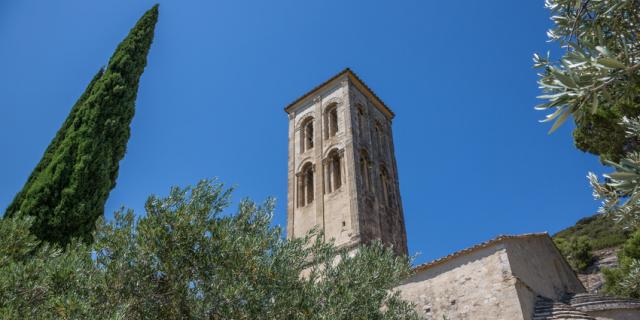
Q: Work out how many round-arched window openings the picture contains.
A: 8